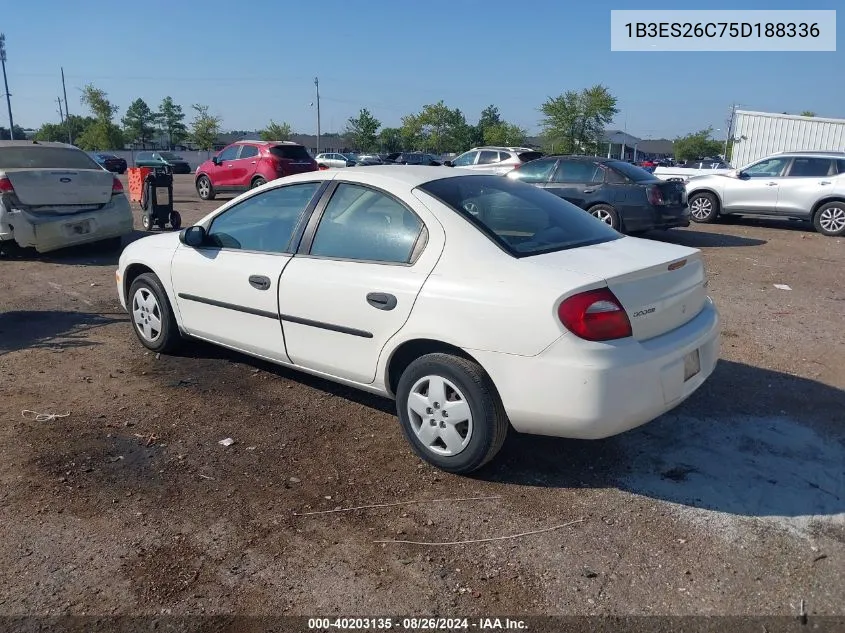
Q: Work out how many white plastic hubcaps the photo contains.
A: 2